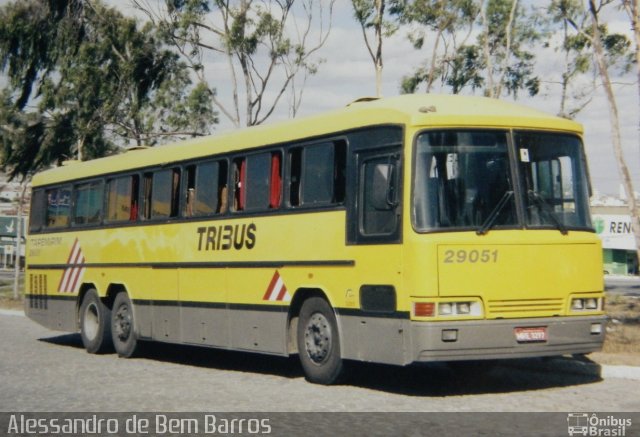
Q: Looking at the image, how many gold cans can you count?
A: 0